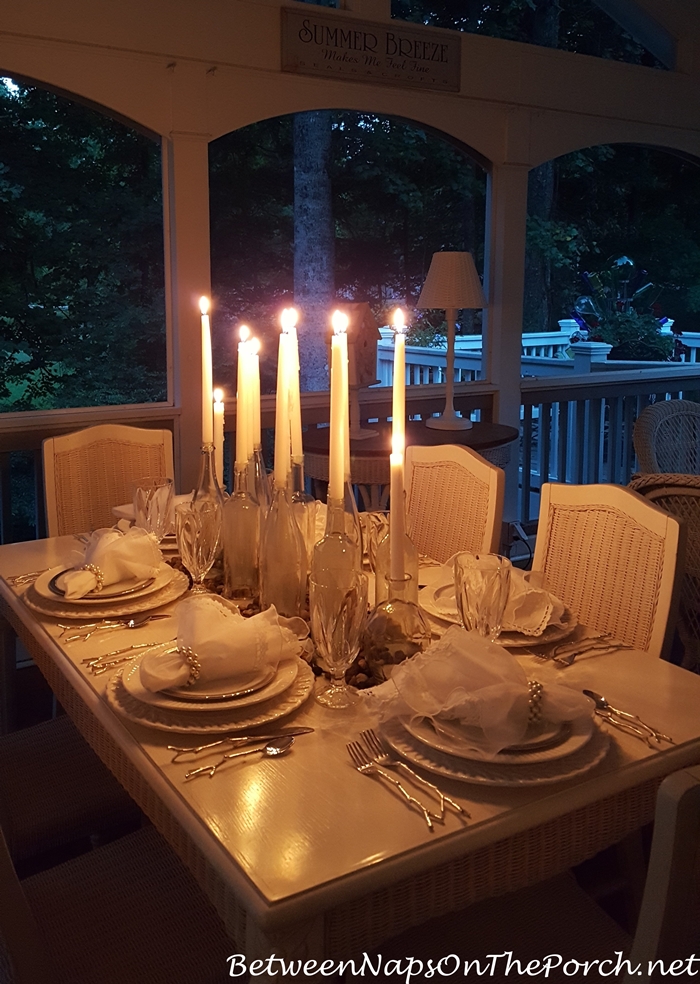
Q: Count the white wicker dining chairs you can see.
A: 6